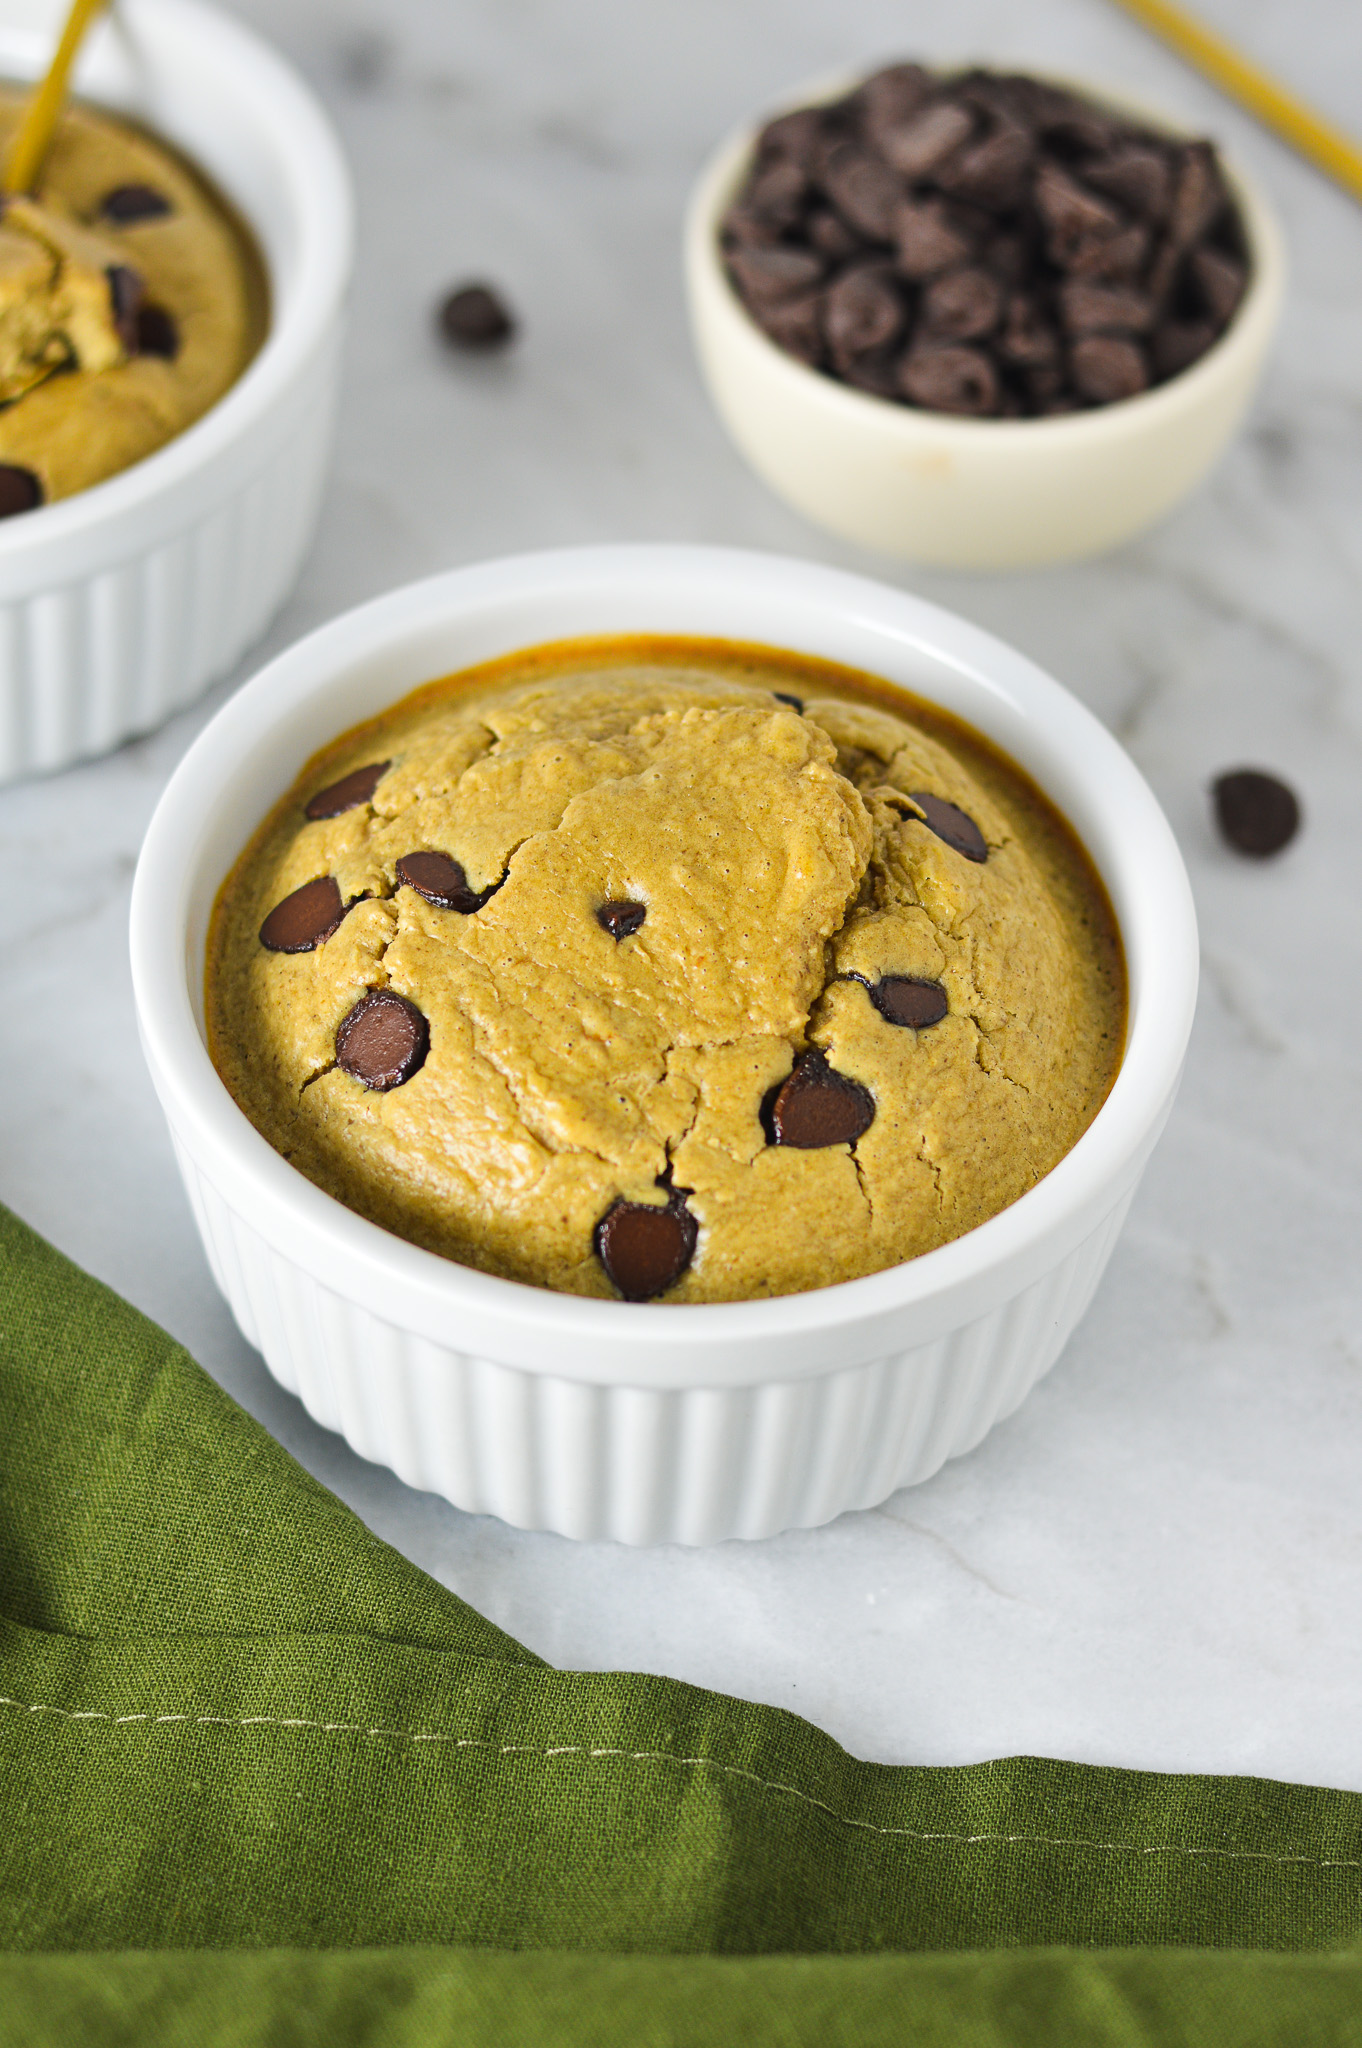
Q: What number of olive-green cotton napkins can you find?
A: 1